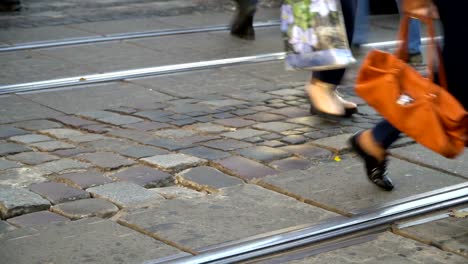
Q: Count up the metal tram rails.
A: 3